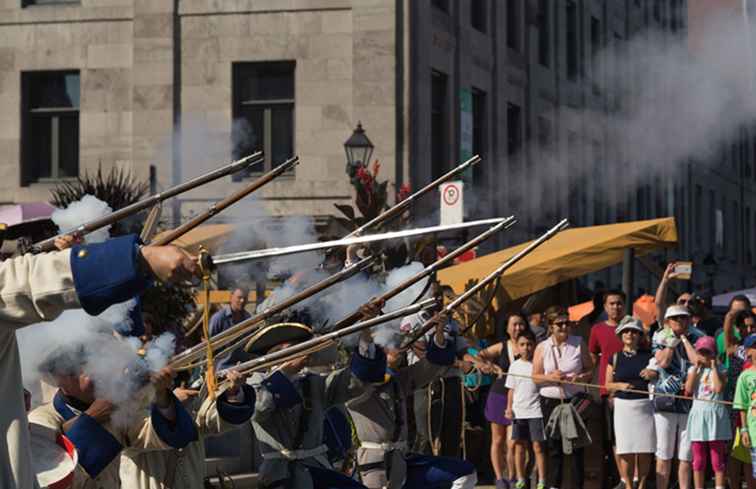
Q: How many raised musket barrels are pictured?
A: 7